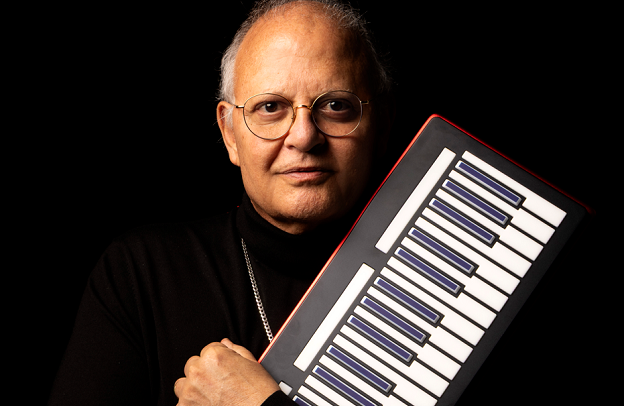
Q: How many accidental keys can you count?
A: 11